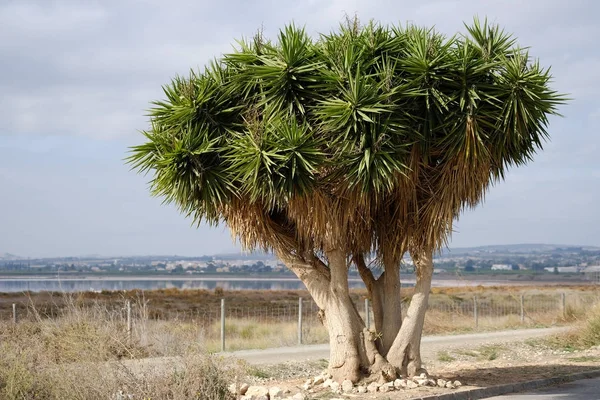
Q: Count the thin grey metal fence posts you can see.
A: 8